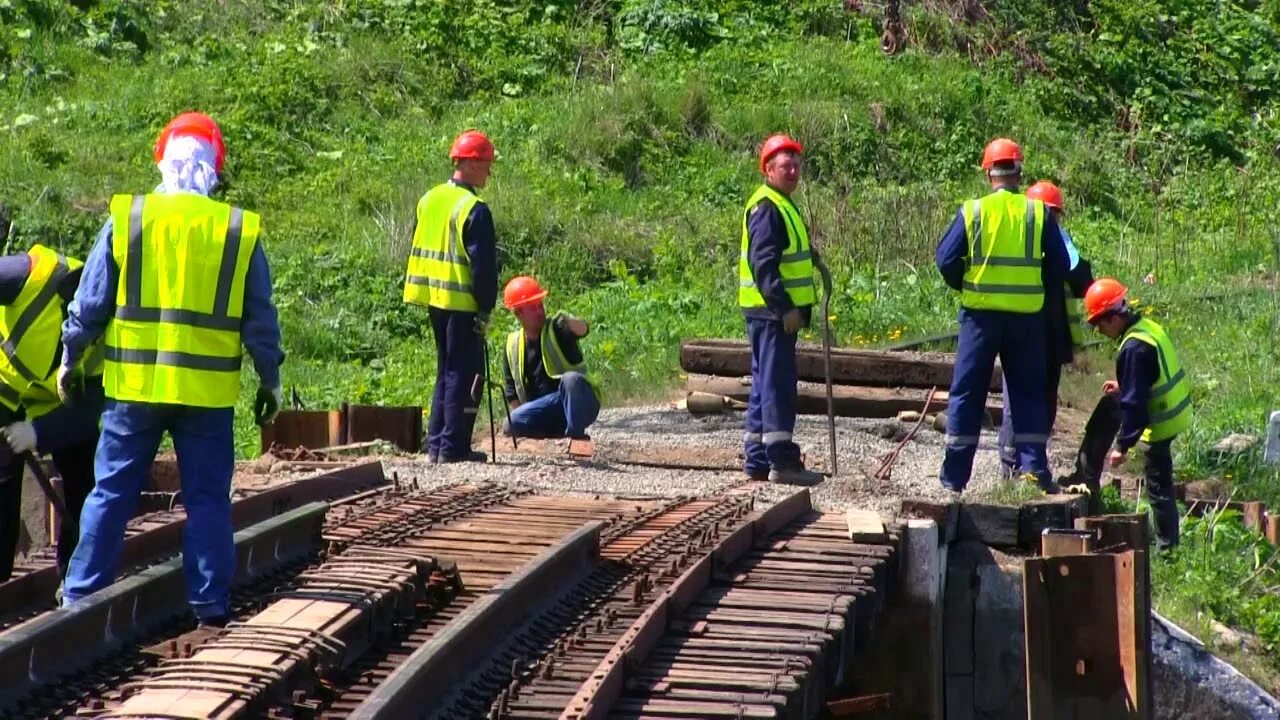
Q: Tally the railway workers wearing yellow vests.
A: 8